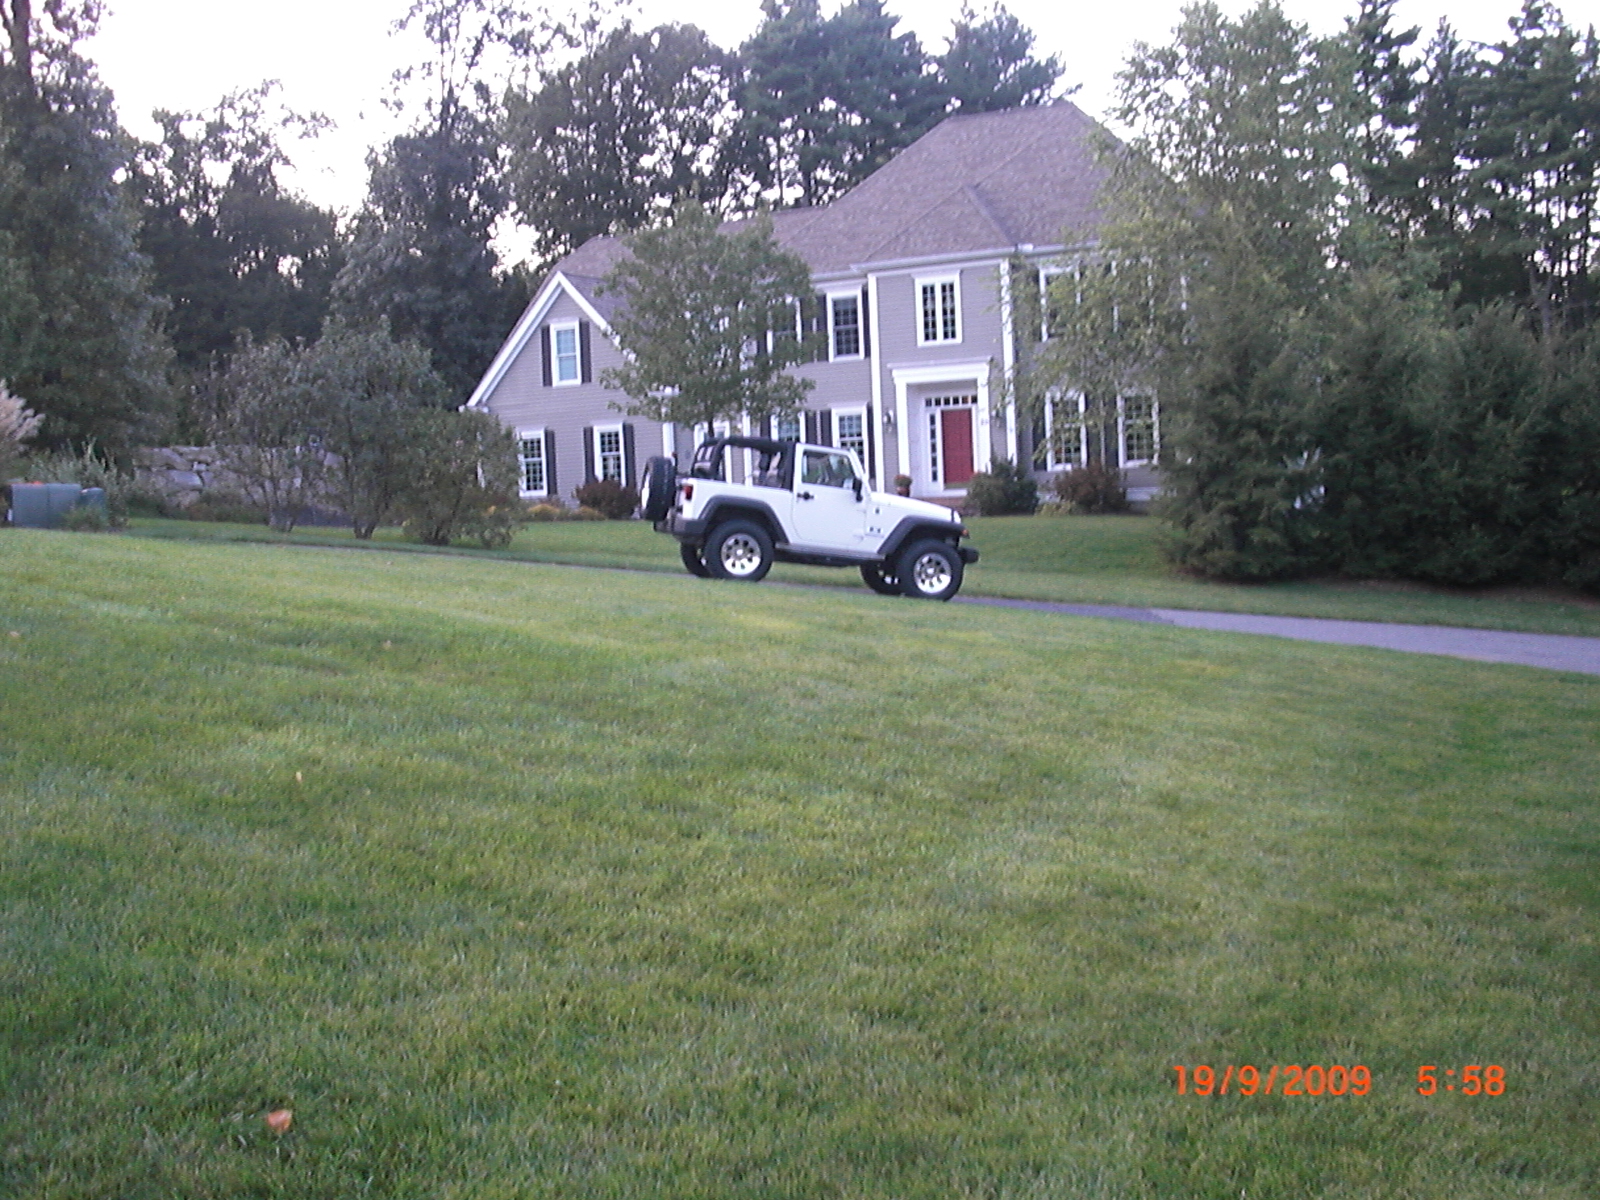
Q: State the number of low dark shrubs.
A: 3